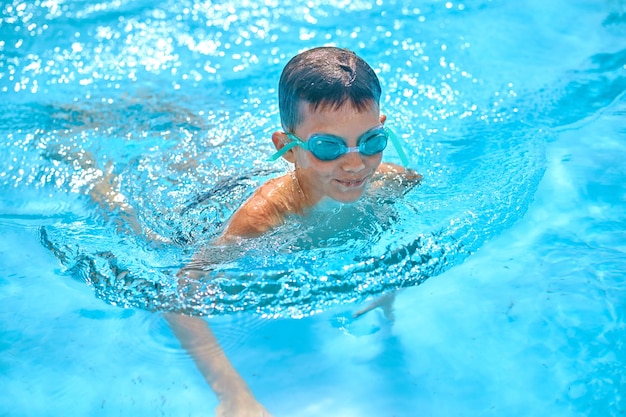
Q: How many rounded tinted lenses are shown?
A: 2